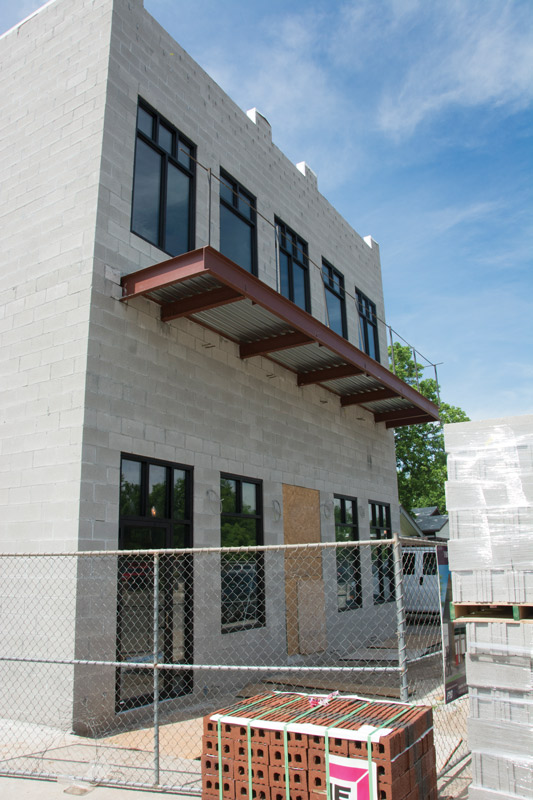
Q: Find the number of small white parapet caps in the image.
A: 3